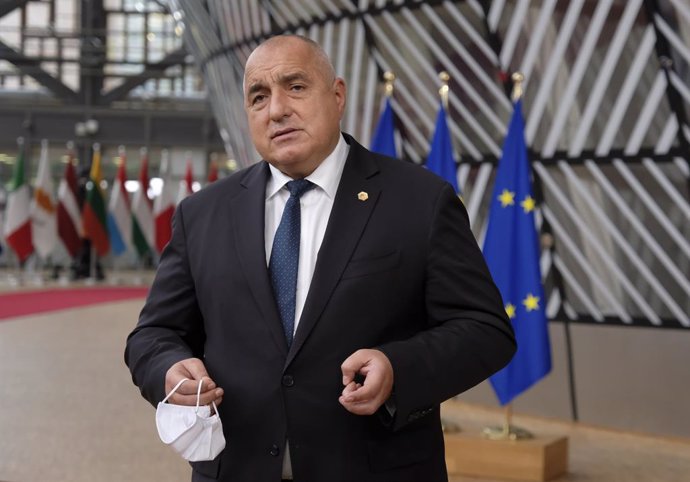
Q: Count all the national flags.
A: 9